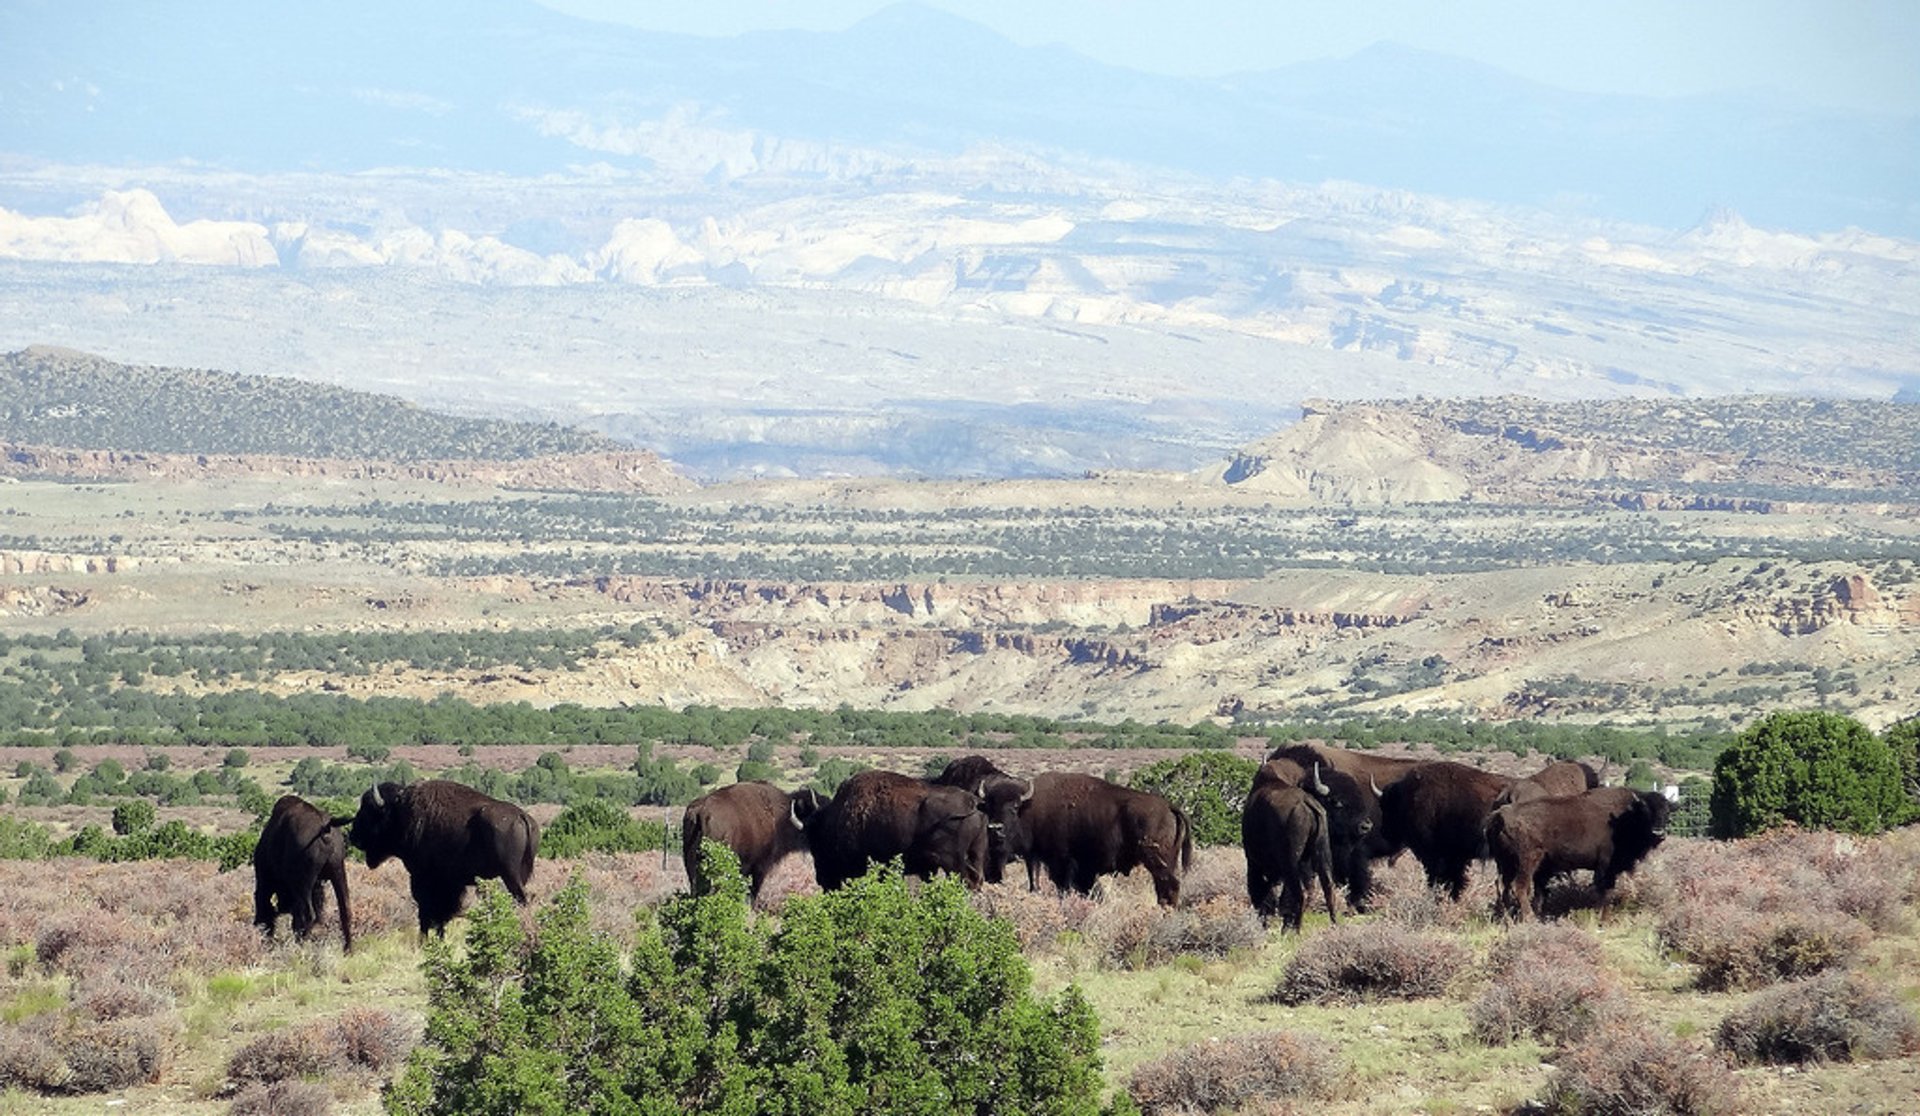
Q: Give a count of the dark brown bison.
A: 11